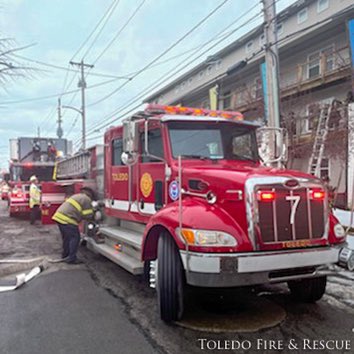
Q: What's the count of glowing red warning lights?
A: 2